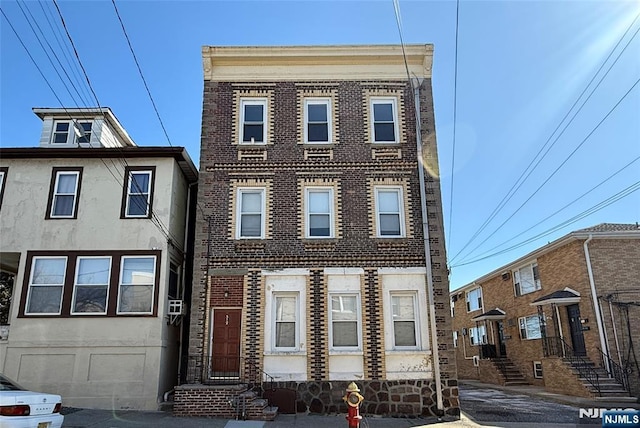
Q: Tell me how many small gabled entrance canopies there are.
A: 2